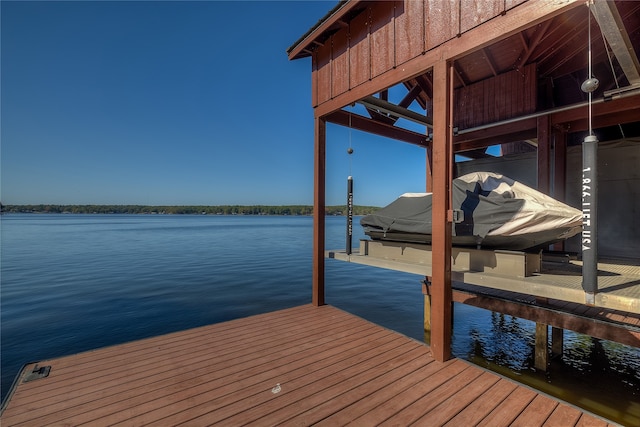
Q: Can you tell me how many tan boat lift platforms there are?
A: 1